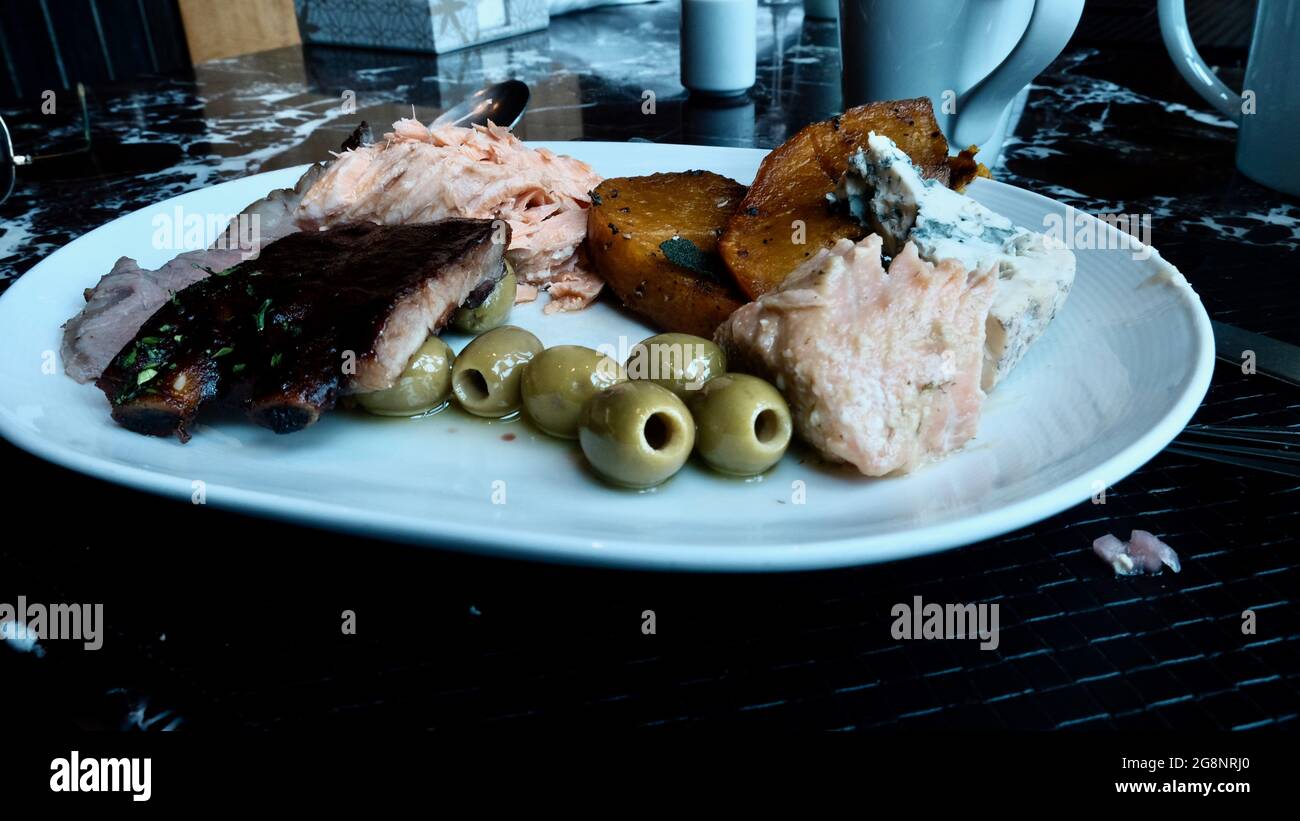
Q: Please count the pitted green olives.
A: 7